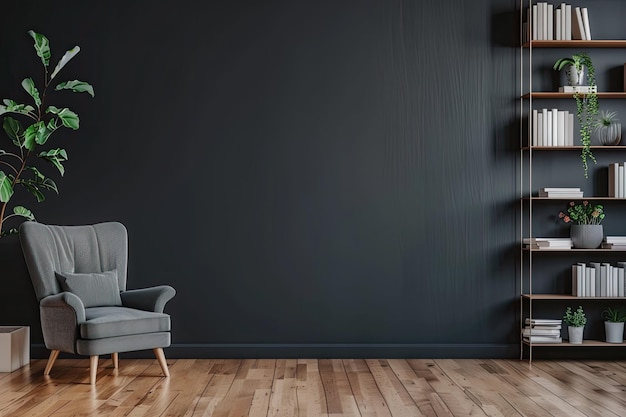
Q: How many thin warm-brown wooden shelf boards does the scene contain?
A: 7